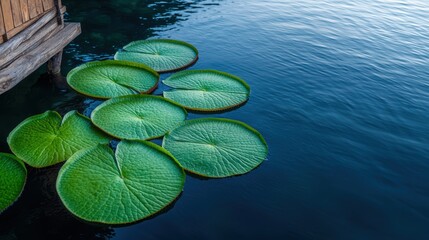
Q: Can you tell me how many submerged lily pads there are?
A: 0